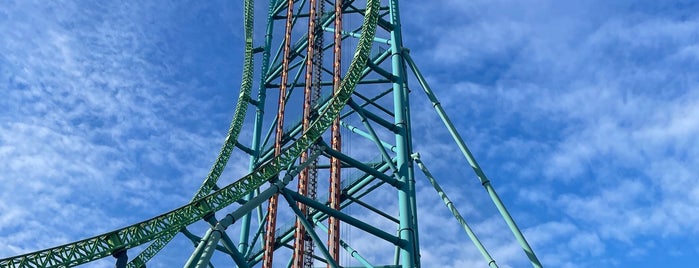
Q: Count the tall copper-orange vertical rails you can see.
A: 3